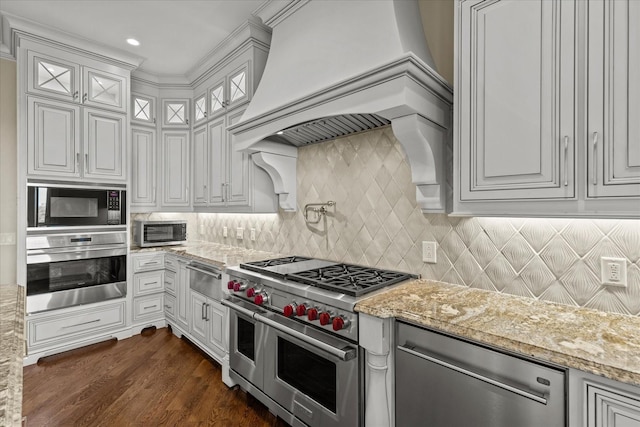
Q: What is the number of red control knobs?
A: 9